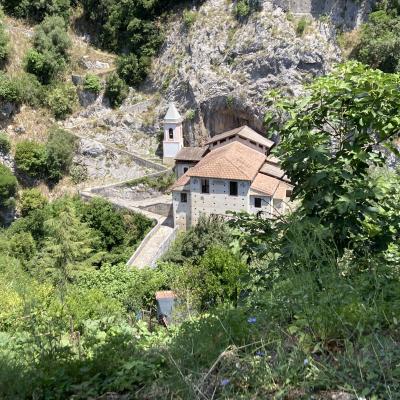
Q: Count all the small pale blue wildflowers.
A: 4